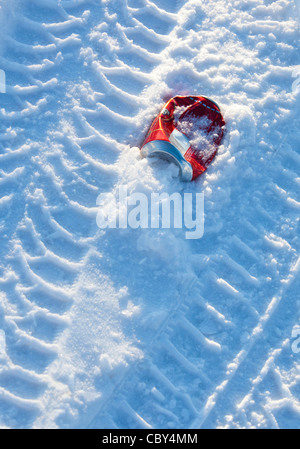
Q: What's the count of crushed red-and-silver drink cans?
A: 1